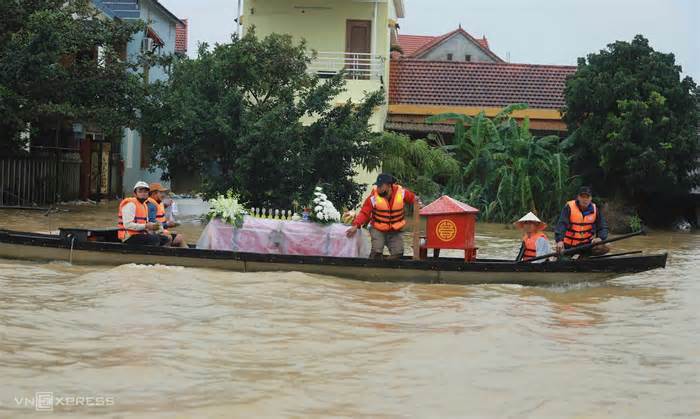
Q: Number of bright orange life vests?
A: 5